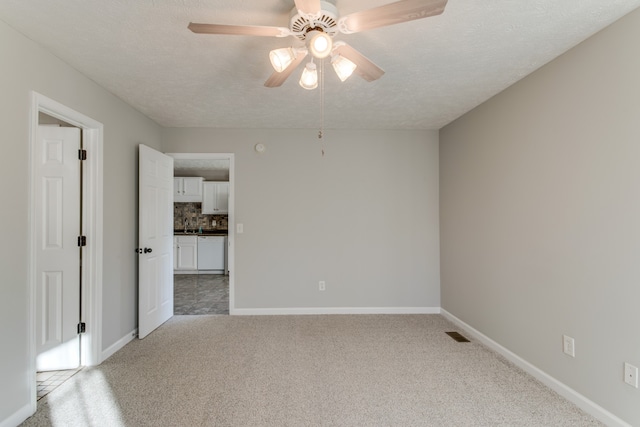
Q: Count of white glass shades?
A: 4